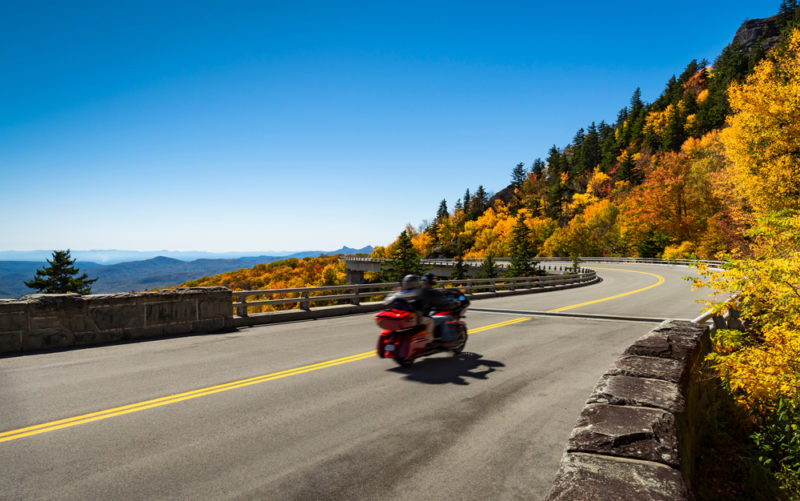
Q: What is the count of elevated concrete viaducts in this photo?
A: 1